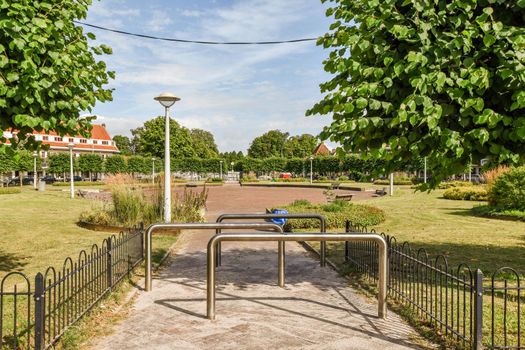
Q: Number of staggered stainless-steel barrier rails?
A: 3